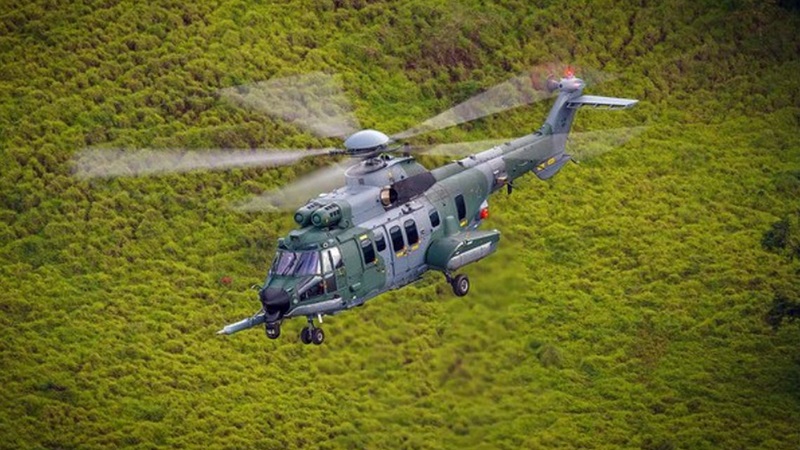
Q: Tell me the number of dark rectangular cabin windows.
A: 6